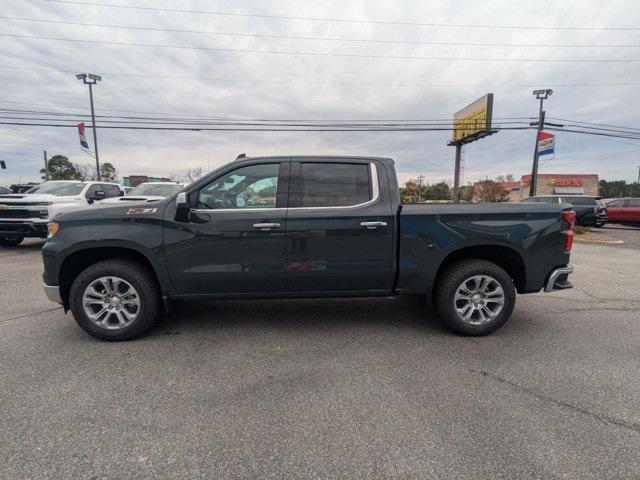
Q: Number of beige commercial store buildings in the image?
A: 1